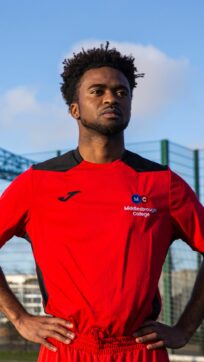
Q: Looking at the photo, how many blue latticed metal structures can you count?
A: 1